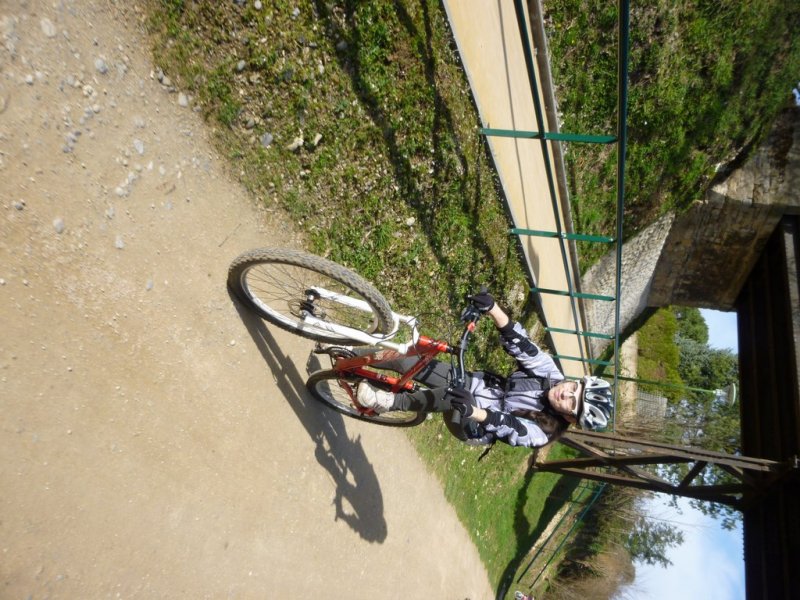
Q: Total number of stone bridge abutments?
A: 1